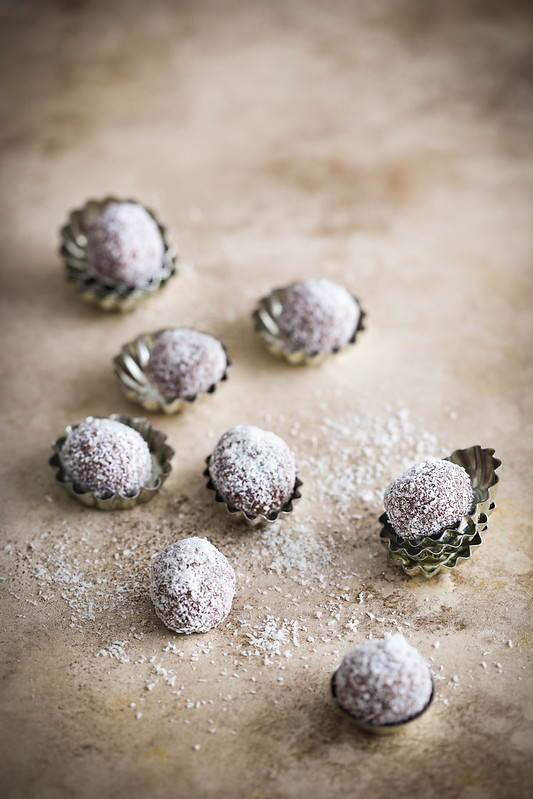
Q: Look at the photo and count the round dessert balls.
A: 8